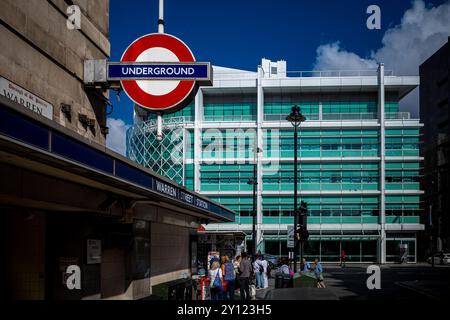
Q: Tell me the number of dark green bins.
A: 1